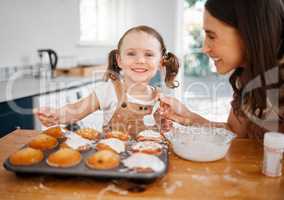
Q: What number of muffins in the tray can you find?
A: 12